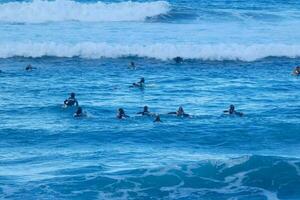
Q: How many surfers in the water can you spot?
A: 12